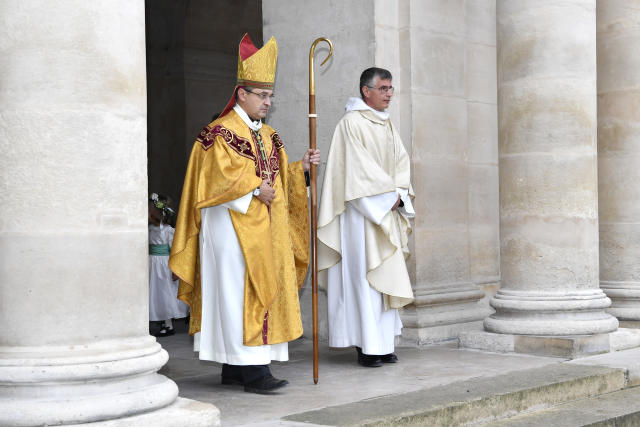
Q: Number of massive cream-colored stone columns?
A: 3